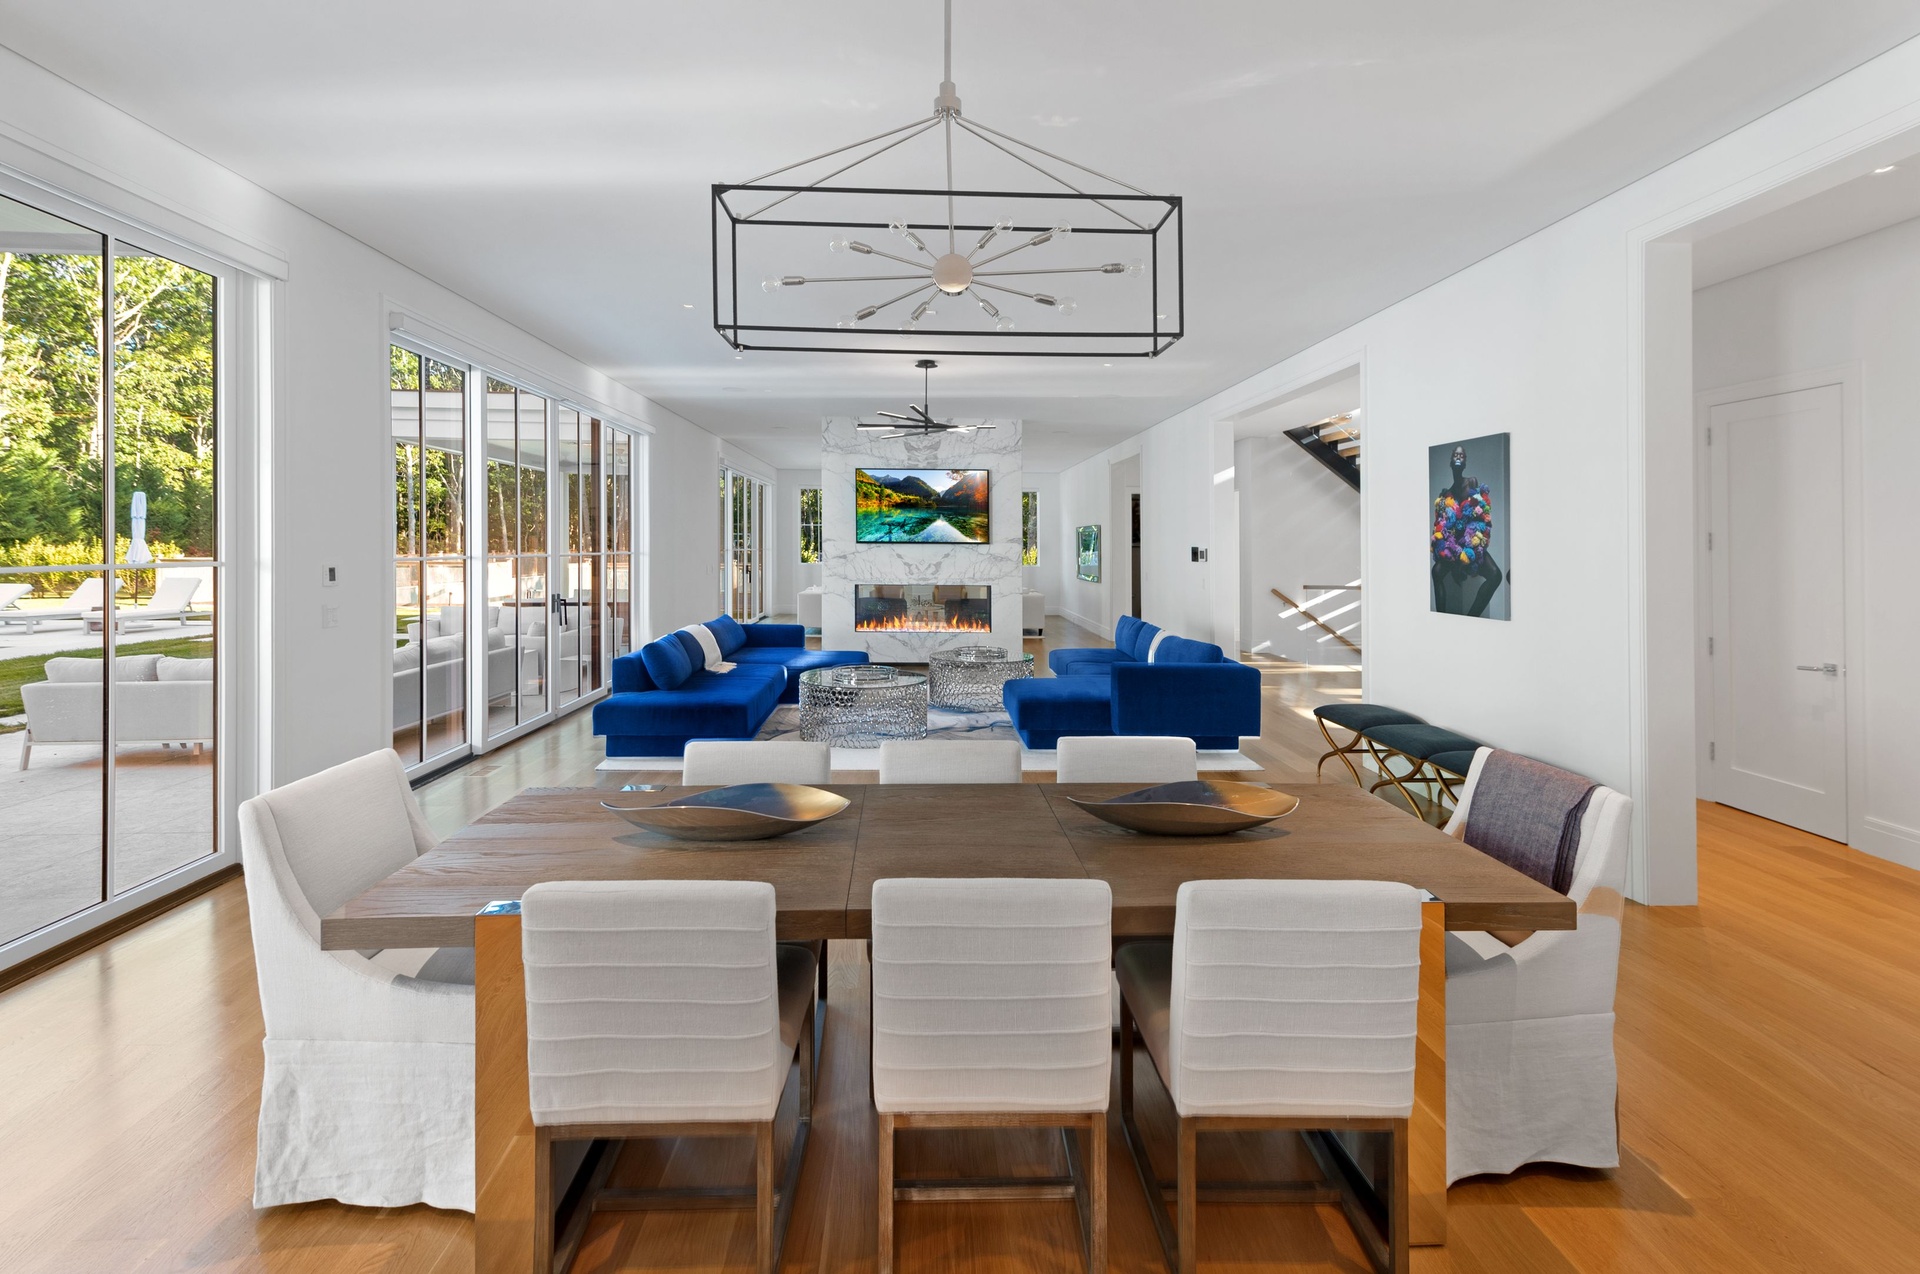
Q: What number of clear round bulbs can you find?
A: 10